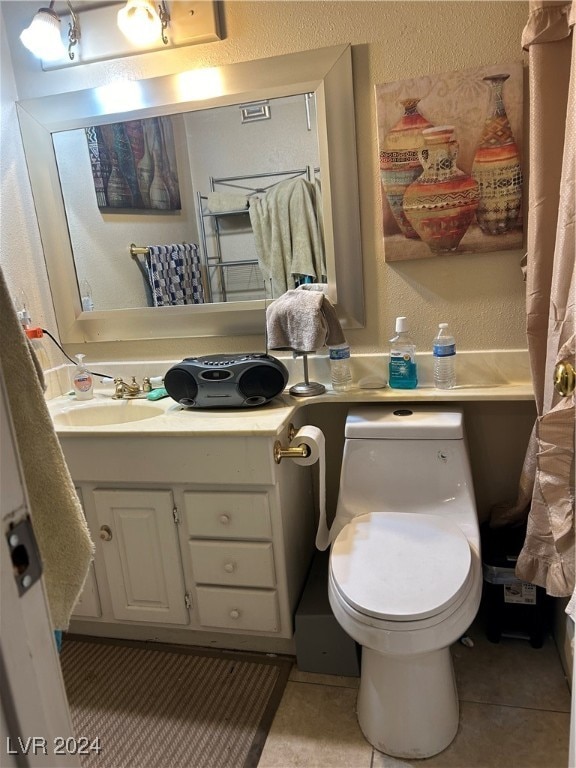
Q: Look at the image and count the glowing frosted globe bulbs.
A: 2